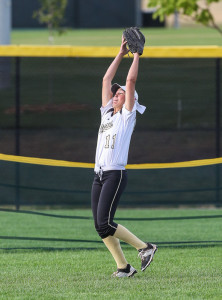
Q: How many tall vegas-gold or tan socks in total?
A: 2